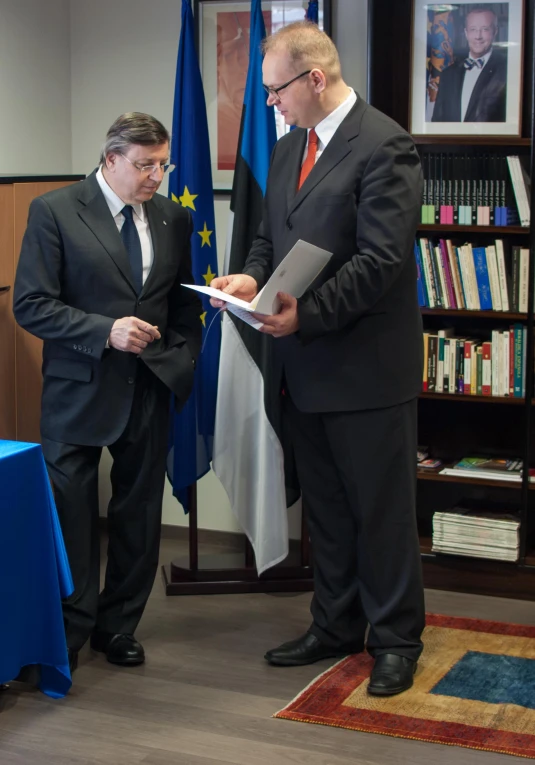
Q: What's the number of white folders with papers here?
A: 1